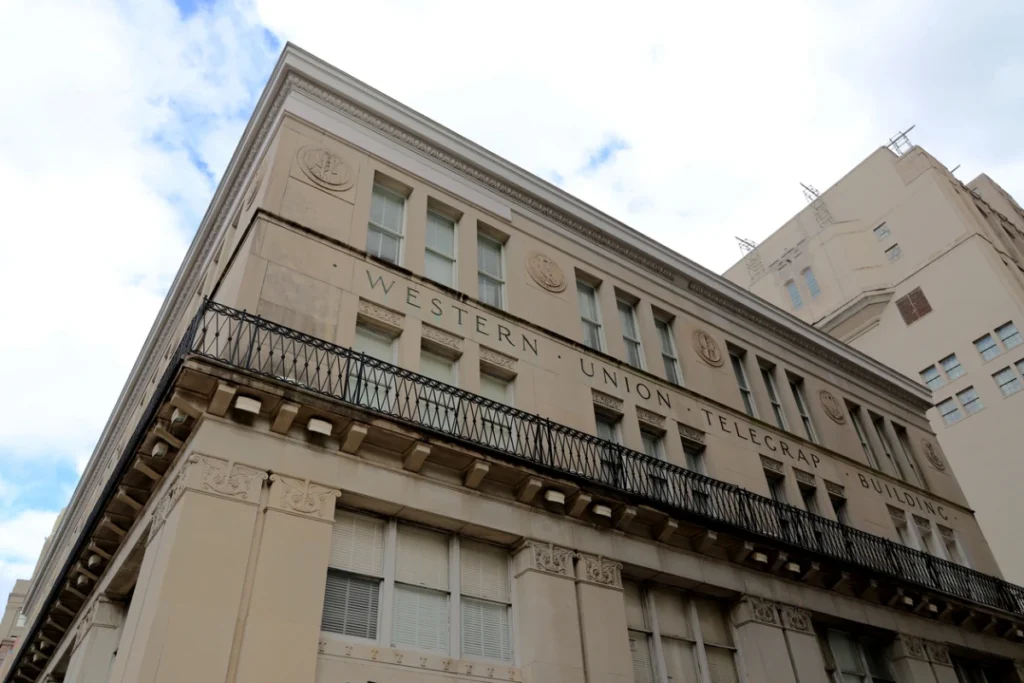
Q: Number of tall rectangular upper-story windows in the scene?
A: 12